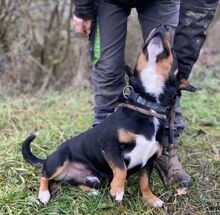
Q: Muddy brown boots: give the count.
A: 1